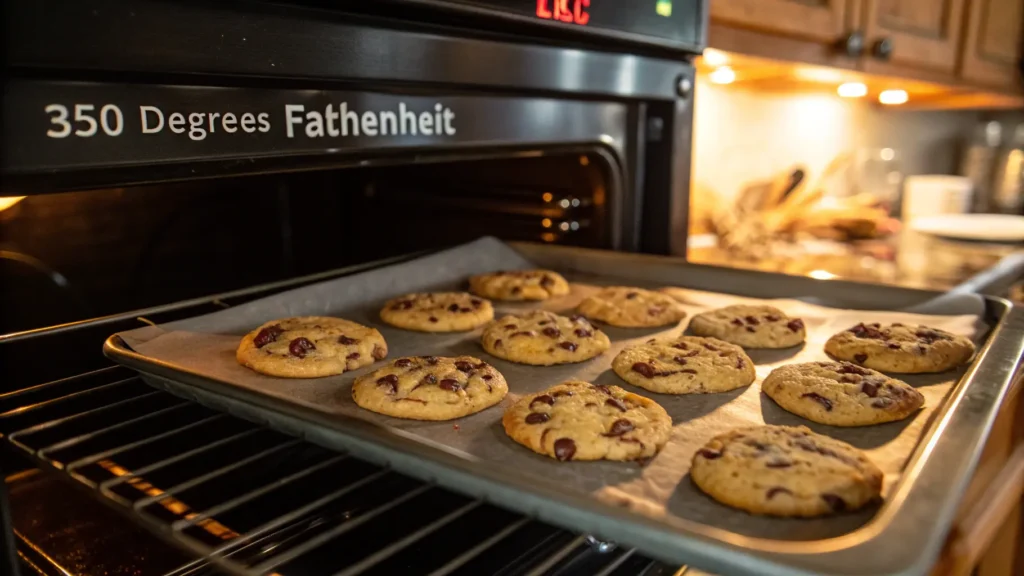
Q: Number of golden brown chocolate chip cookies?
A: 12